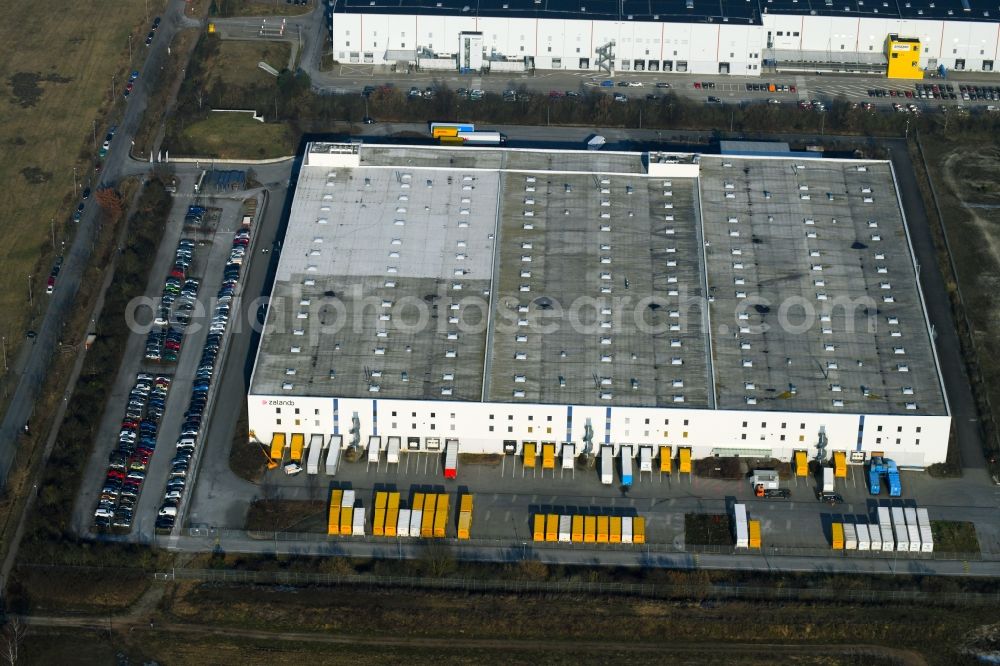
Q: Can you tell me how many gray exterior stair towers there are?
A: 4